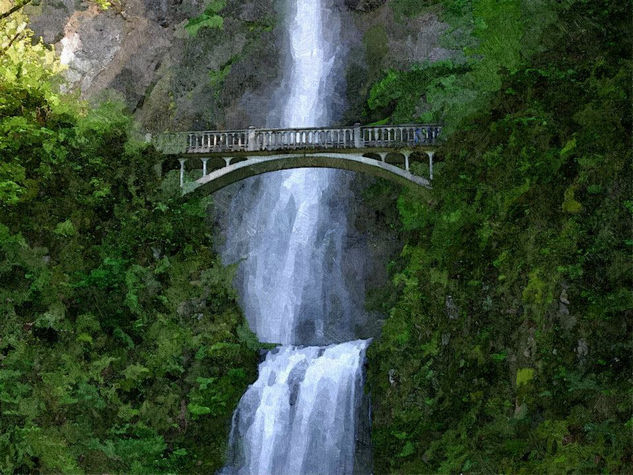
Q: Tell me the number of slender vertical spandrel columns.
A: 6